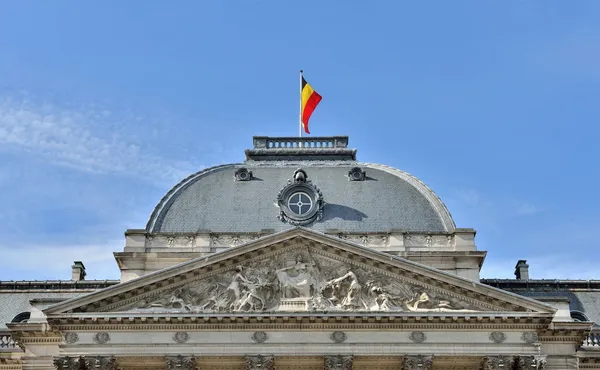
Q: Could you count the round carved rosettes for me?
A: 8